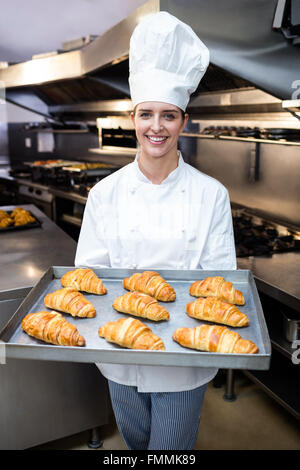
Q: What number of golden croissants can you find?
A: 9